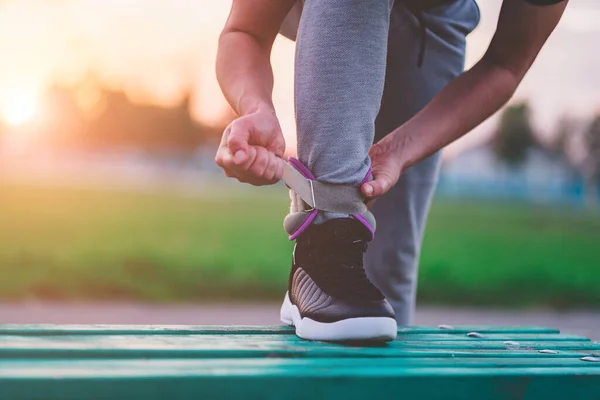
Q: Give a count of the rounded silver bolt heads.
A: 5